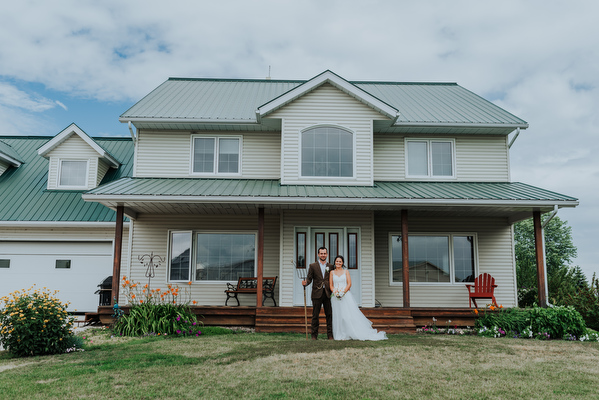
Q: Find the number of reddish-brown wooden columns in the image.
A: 4